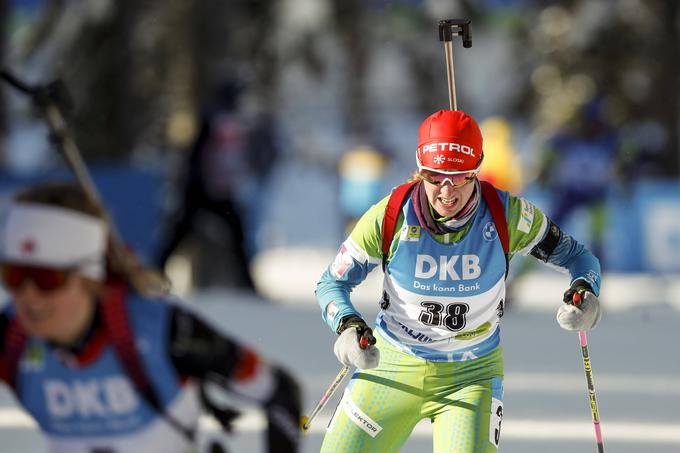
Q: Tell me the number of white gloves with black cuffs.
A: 2